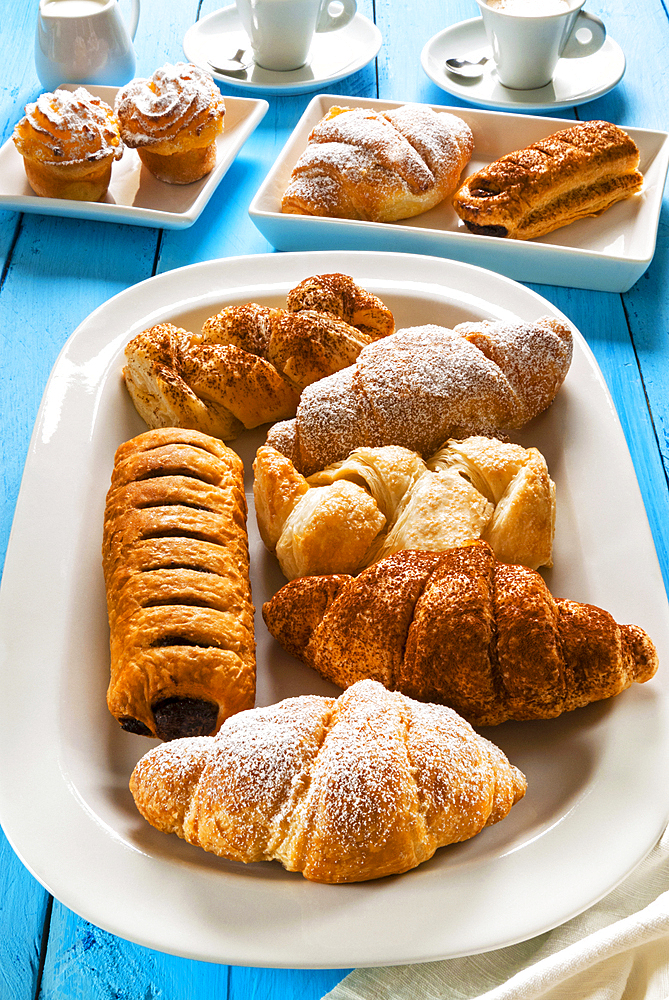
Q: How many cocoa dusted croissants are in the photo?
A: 1